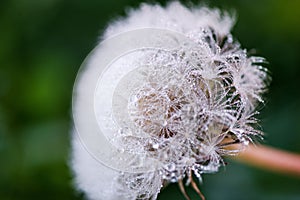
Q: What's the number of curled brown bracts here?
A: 2